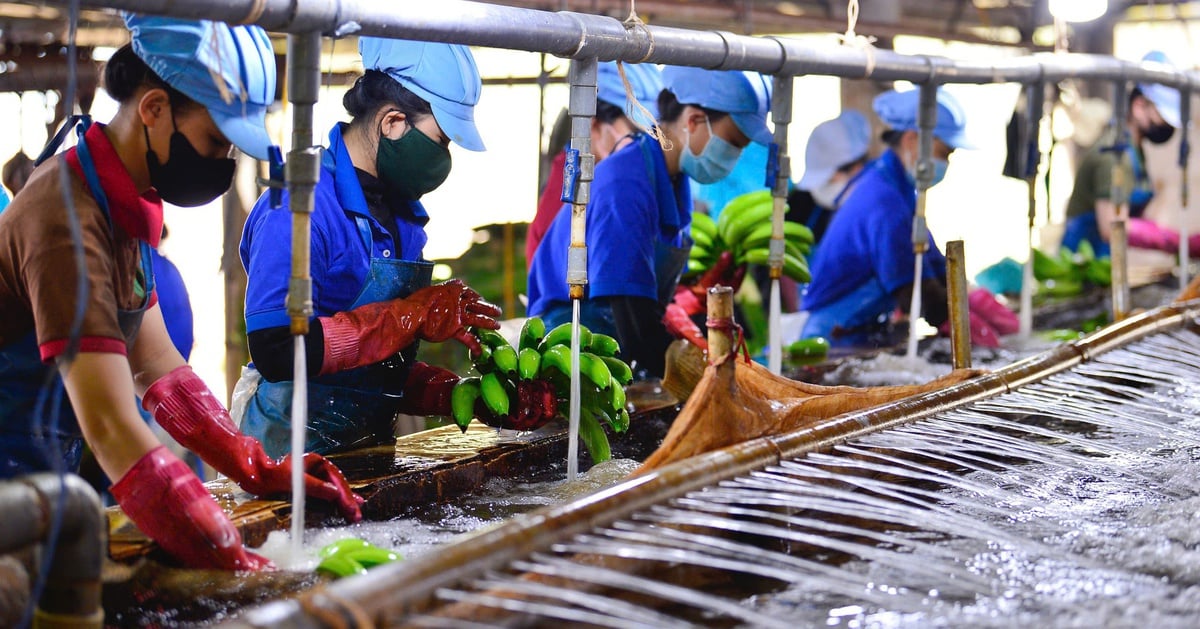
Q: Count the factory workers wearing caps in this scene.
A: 7